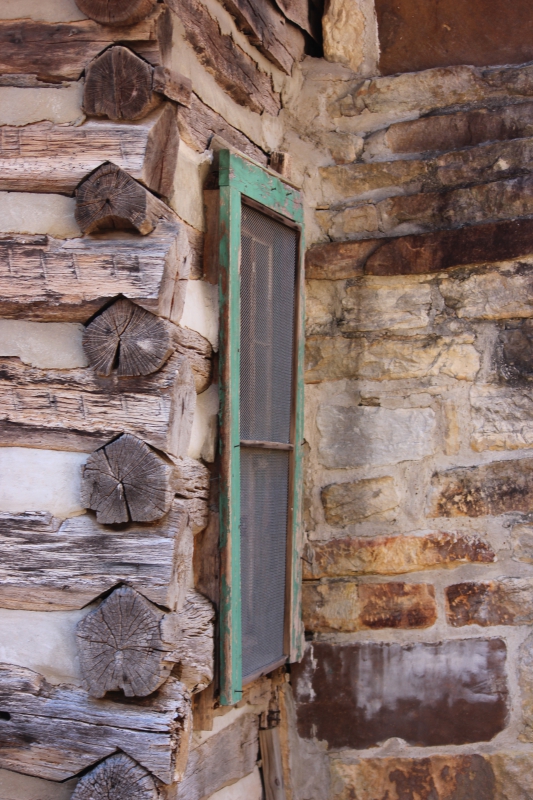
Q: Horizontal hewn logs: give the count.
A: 6